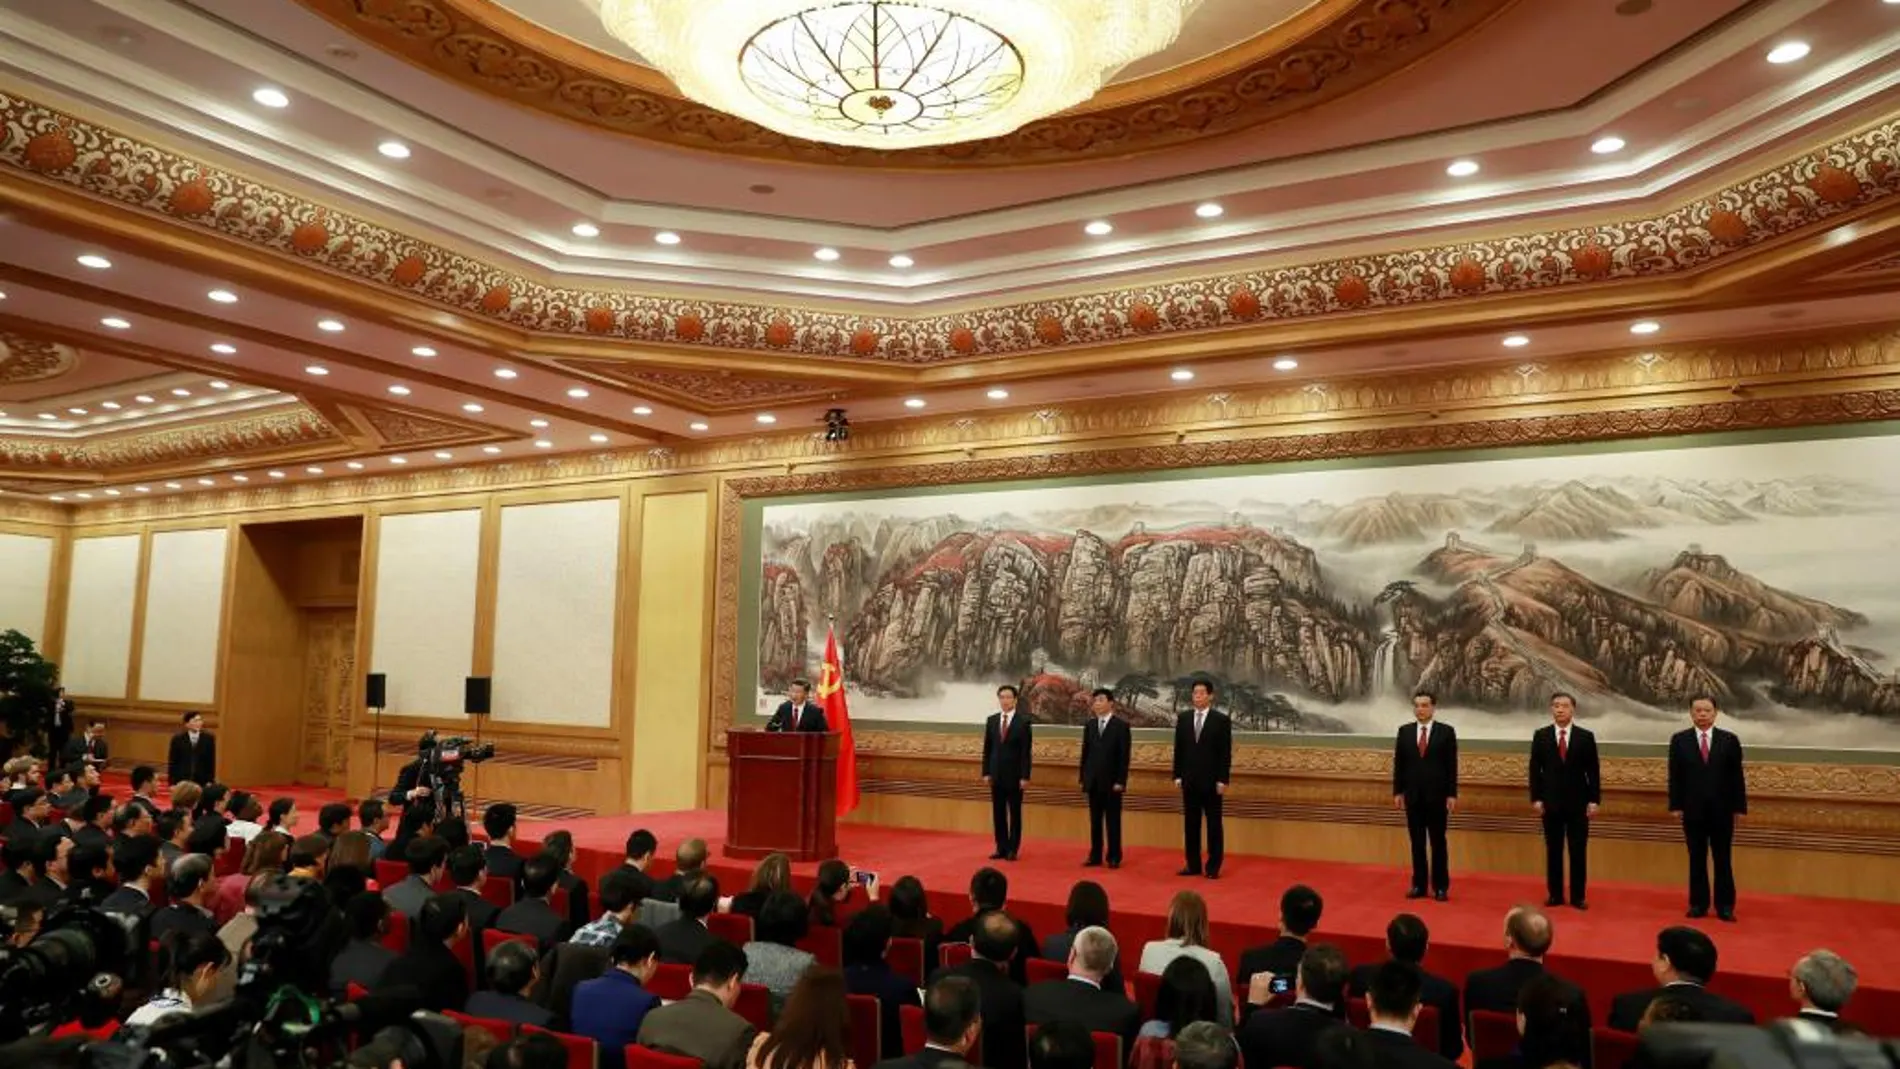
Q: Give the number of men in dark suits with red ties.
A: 5